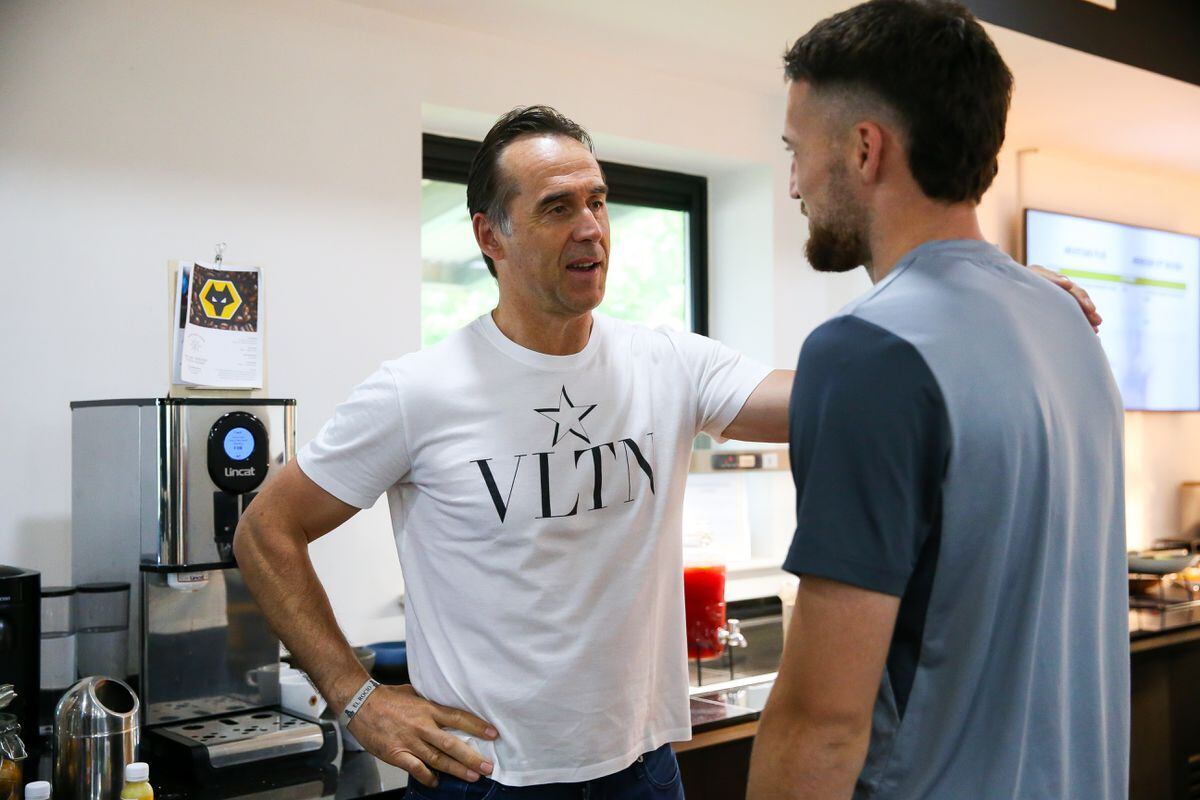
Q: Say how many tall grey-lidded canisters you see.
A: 2